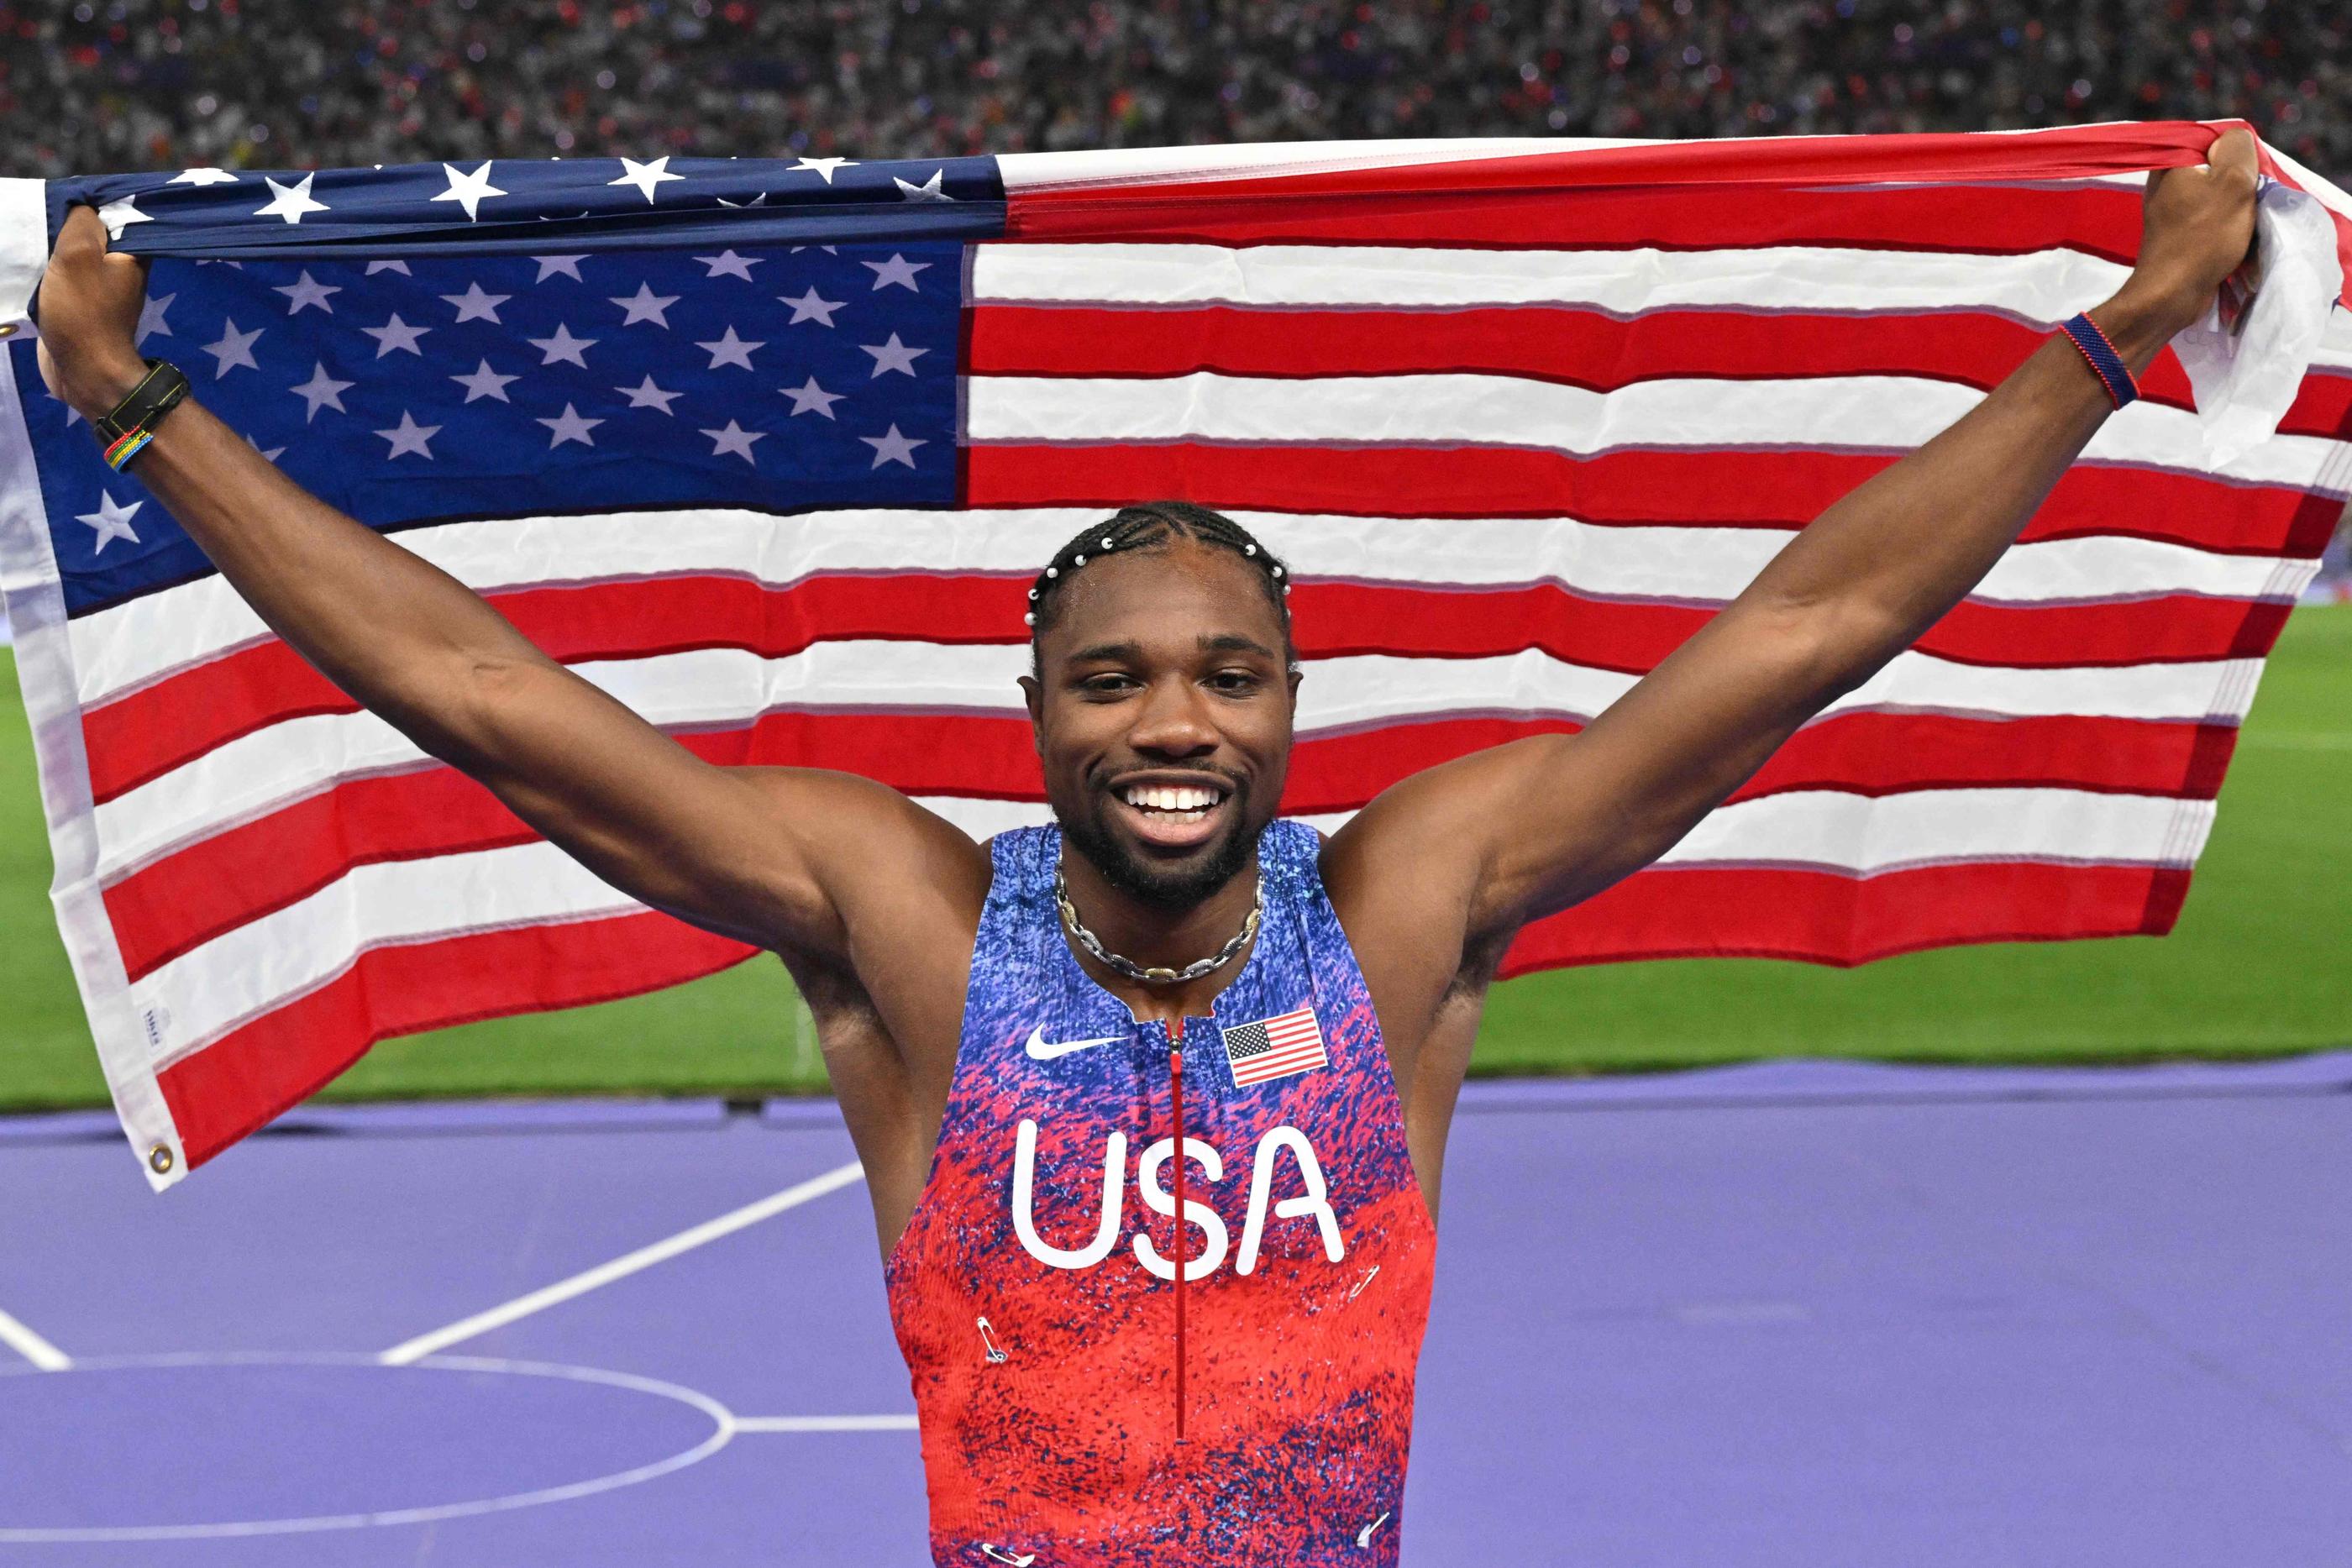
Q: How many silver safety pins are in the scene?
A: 4